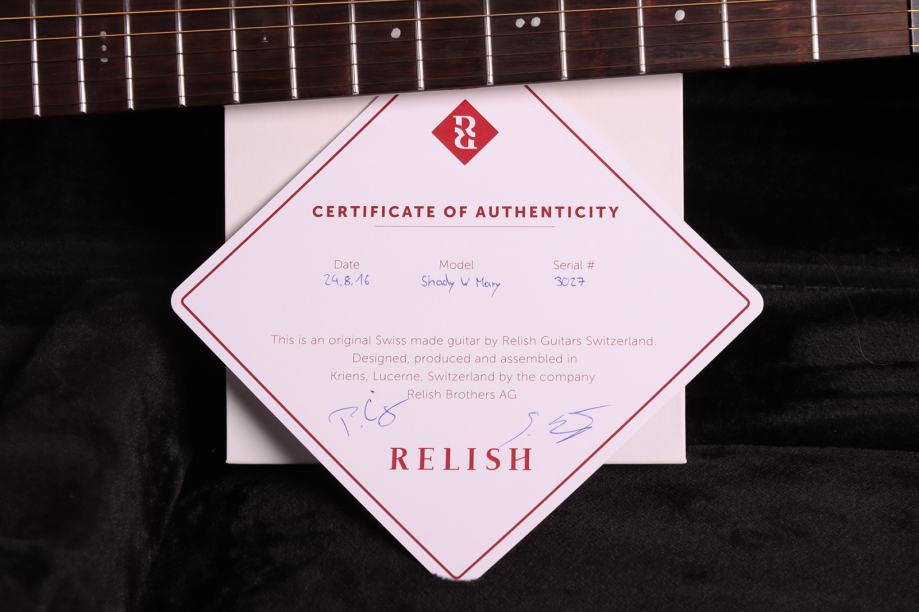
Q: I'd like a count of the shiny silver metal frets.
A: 13